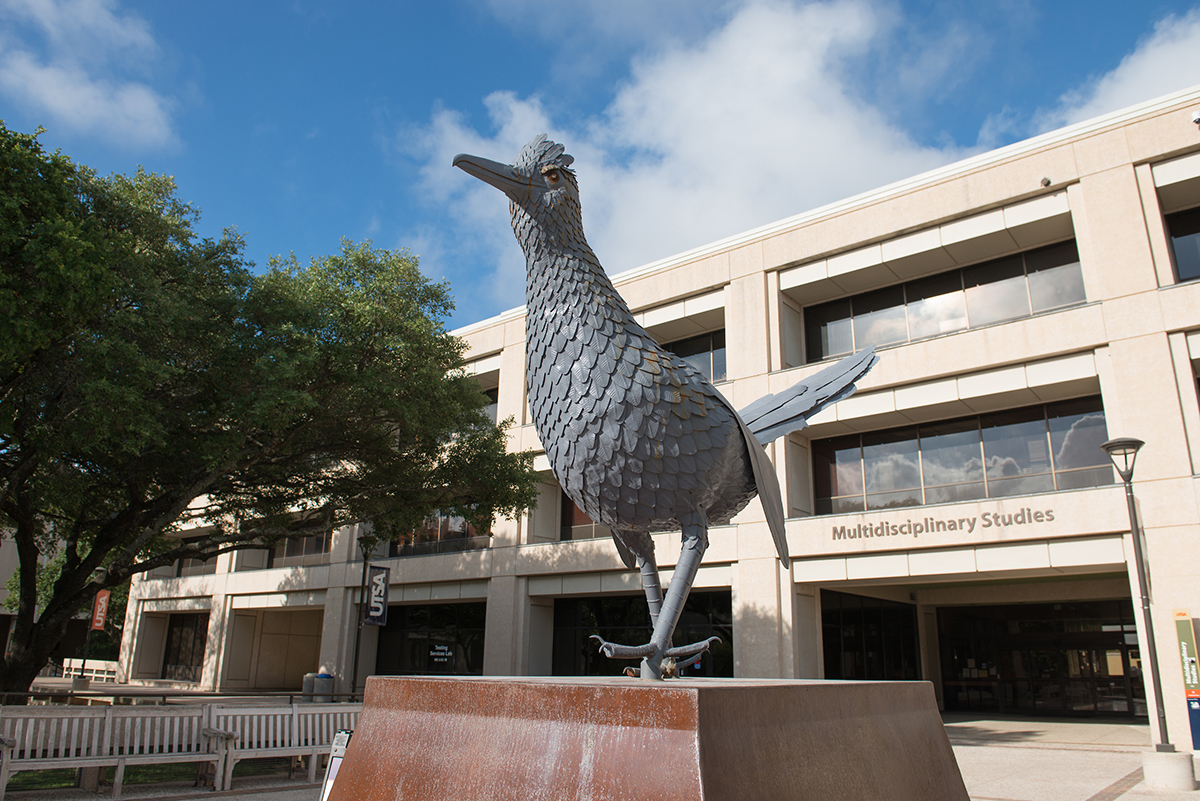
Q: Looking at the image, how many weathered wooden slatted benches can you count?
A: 2